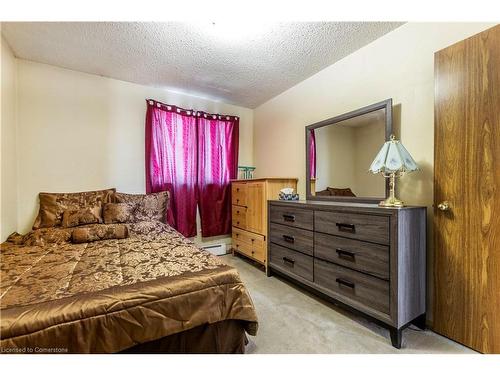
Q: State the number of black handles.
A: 6